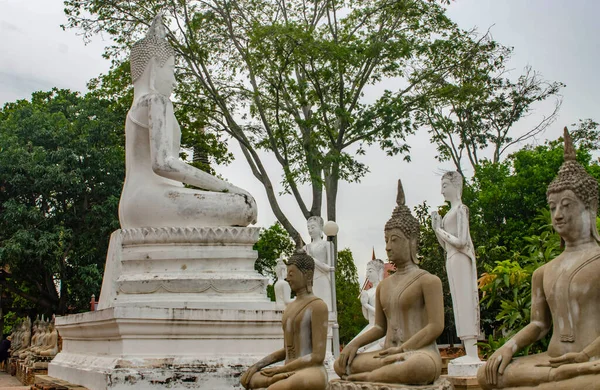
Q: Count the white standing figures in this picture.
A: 2